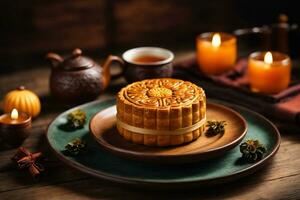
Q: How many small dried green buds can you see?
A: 4